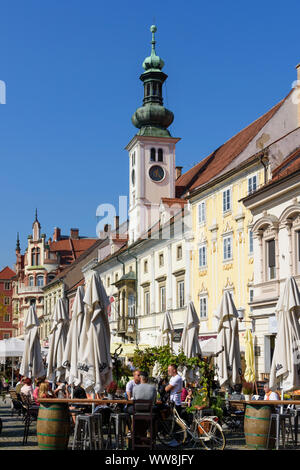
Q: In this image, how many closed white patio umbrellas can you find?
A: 8